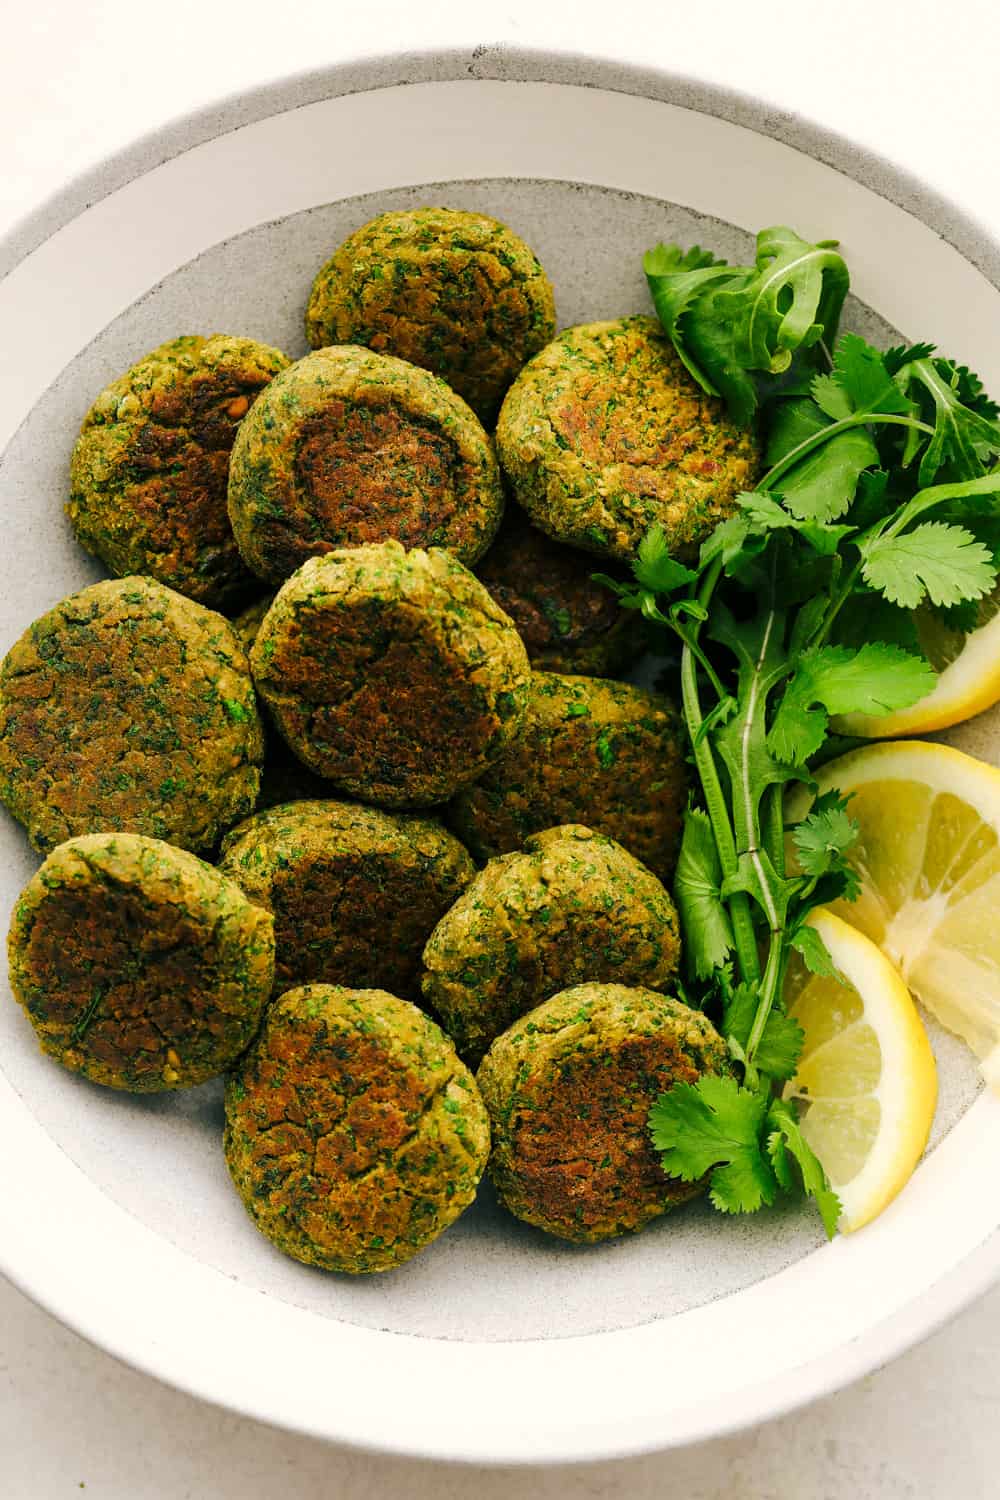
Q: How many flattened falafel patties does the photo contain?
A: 13